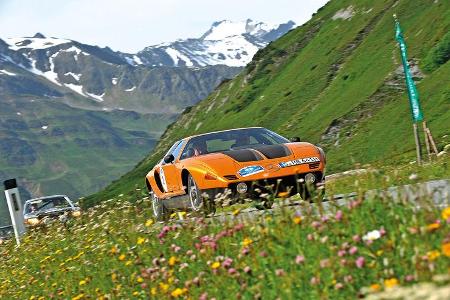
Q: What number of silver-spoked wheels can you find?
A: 2